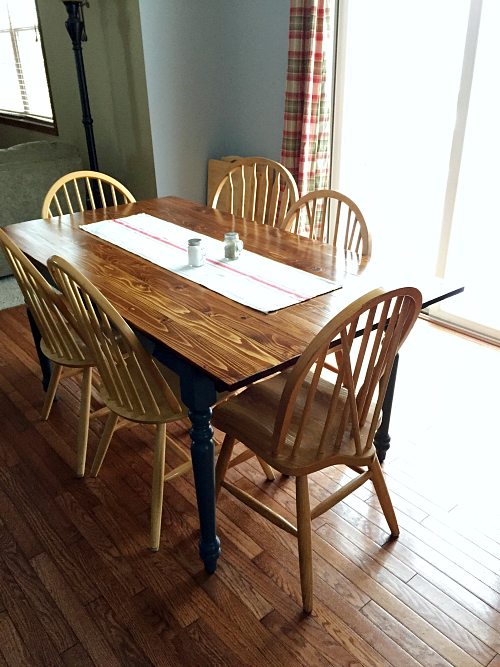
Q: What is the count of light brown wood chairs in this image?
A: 6